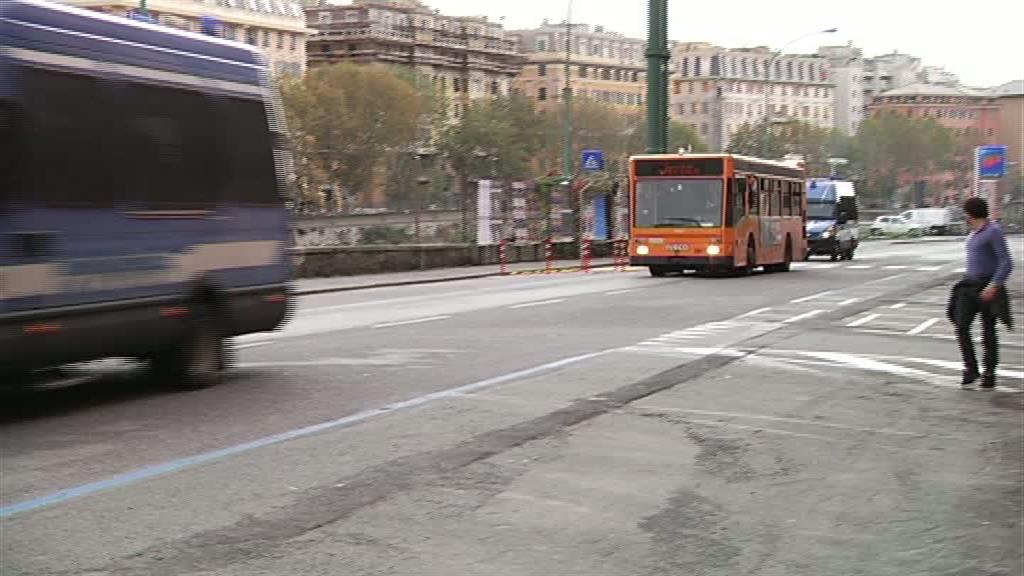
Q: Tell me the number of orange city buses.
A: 1